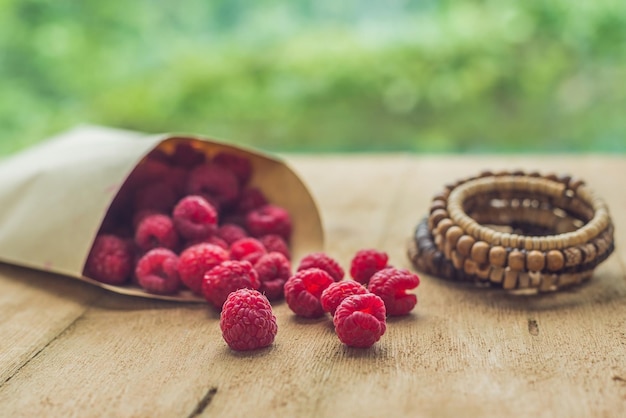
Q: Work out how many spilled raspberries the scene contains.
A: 7